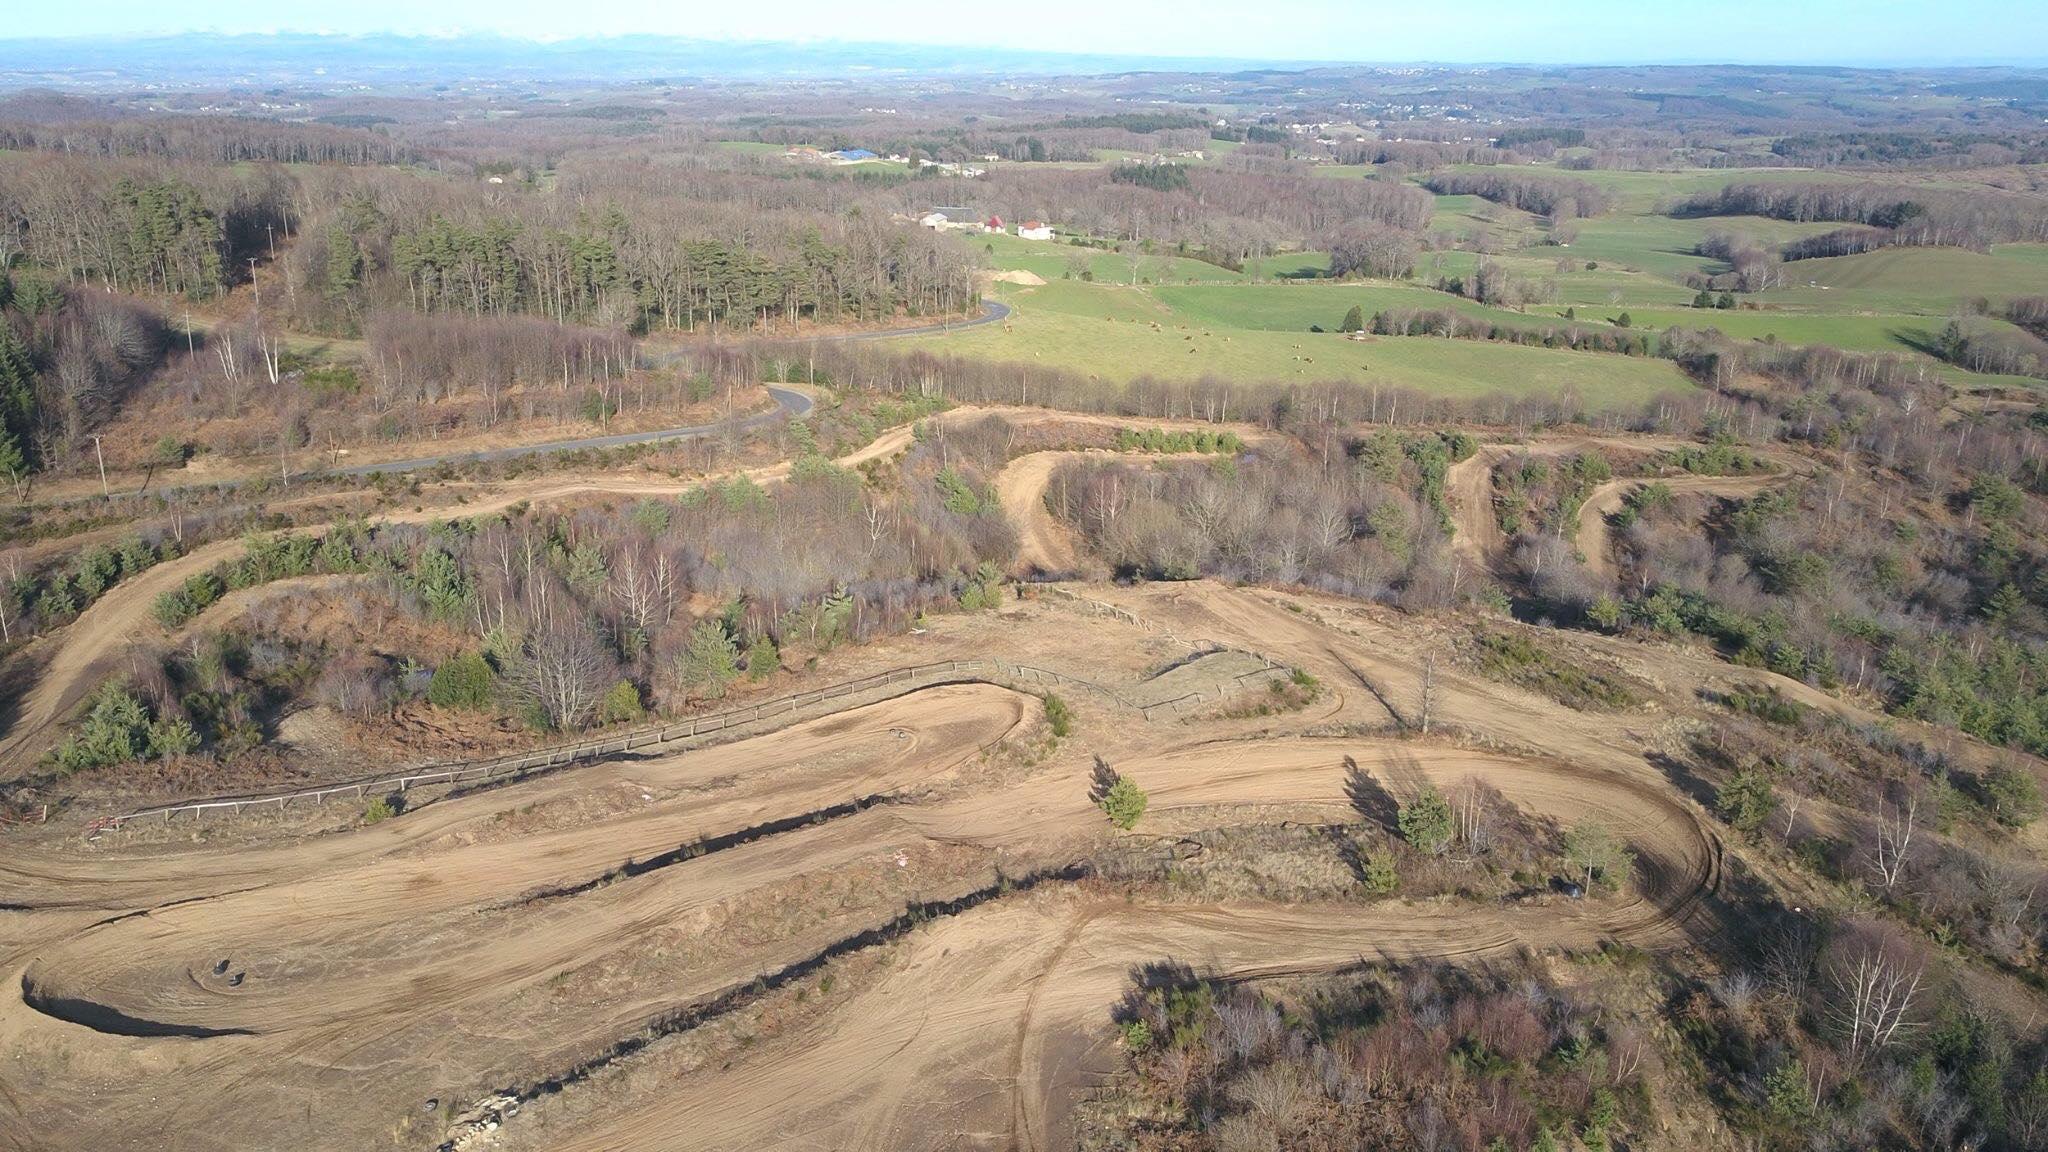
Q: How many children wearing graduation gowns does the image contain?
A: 0